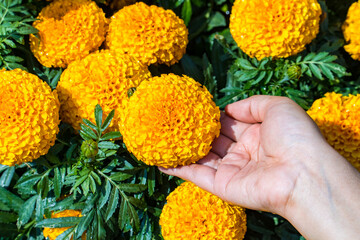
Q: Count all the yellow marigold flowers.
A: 10